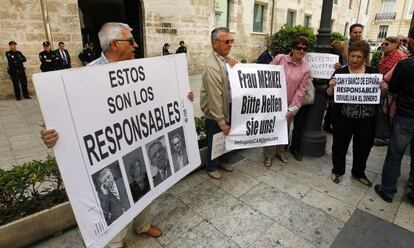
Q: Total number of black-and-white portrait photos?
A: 4